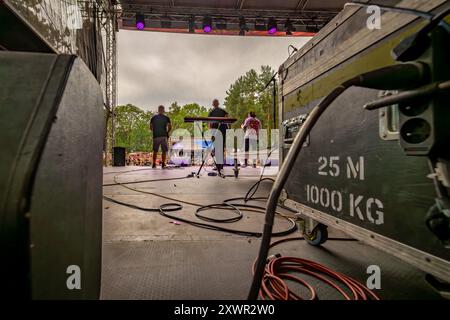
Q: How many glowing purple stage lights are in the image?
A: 3